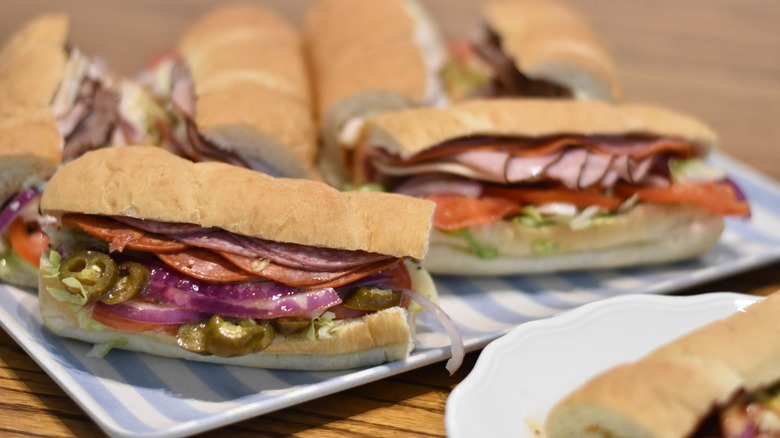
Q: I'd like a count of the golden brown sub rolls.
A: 7